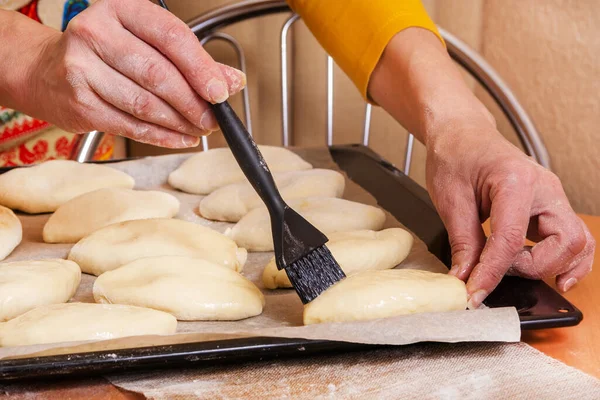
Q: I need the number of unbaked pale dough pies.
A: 12